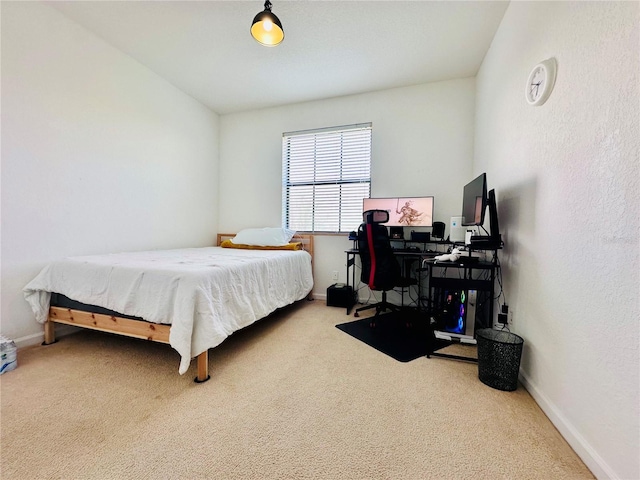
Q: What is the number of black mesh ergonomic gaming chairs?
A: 1